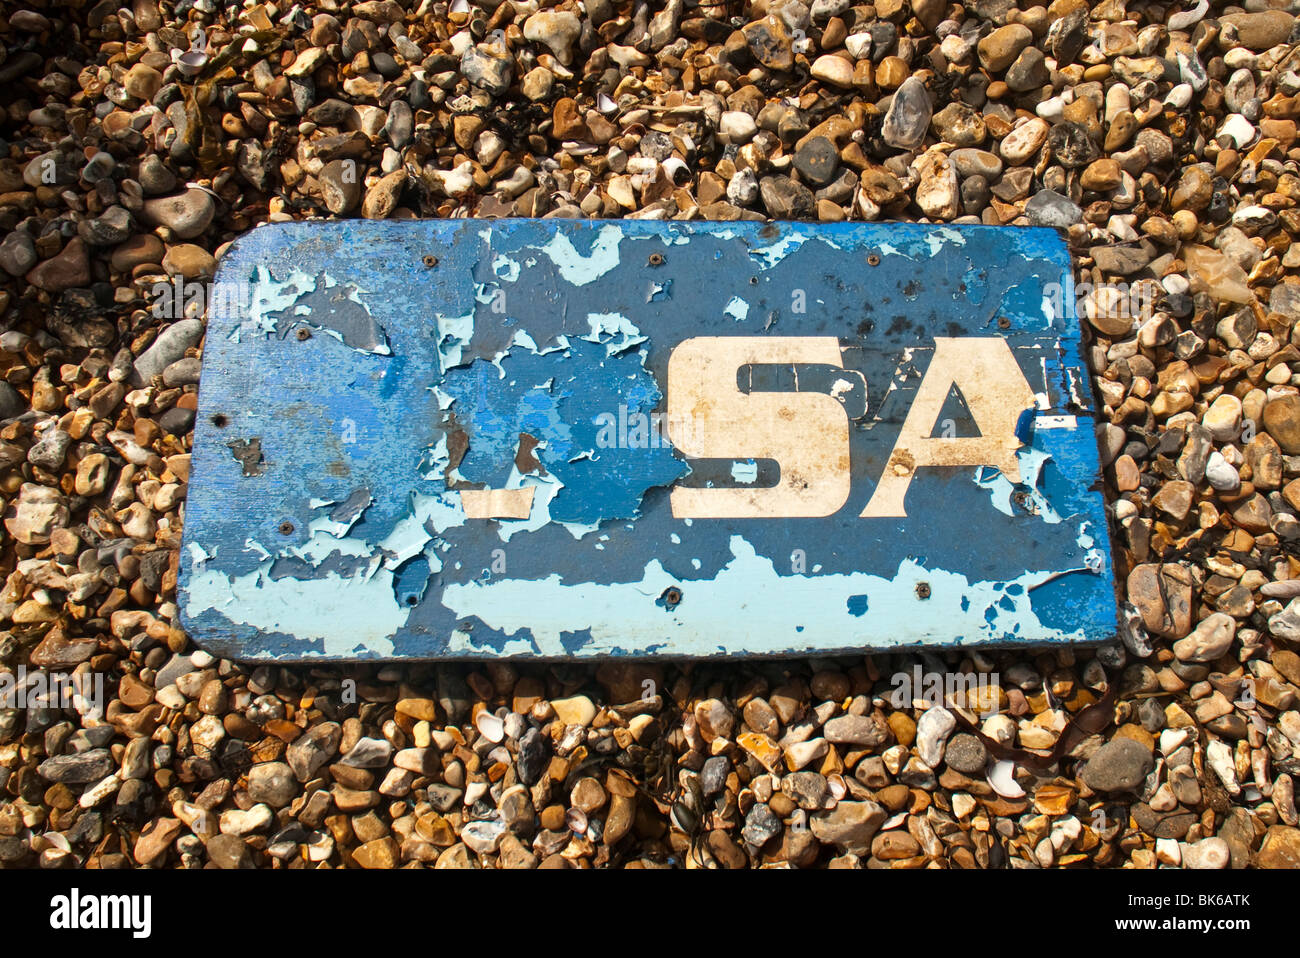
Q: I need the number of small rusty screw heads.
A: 9